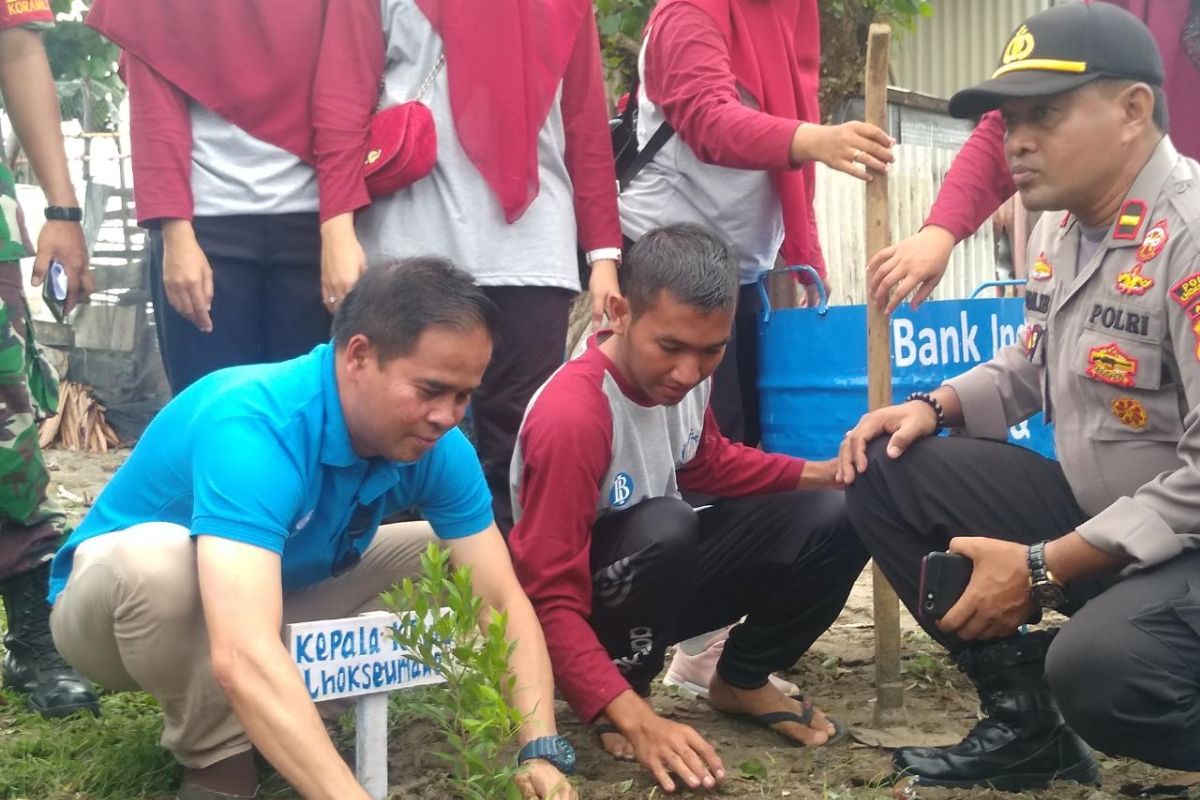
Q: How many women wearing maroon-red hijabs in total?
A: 3